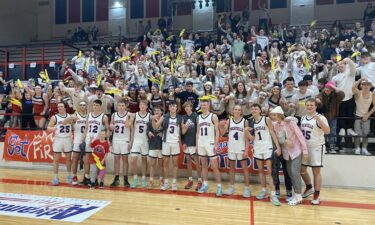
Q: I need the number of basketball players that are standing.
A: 12